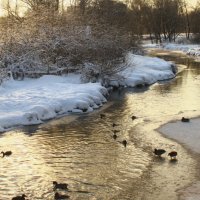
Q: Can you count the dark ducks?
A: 13